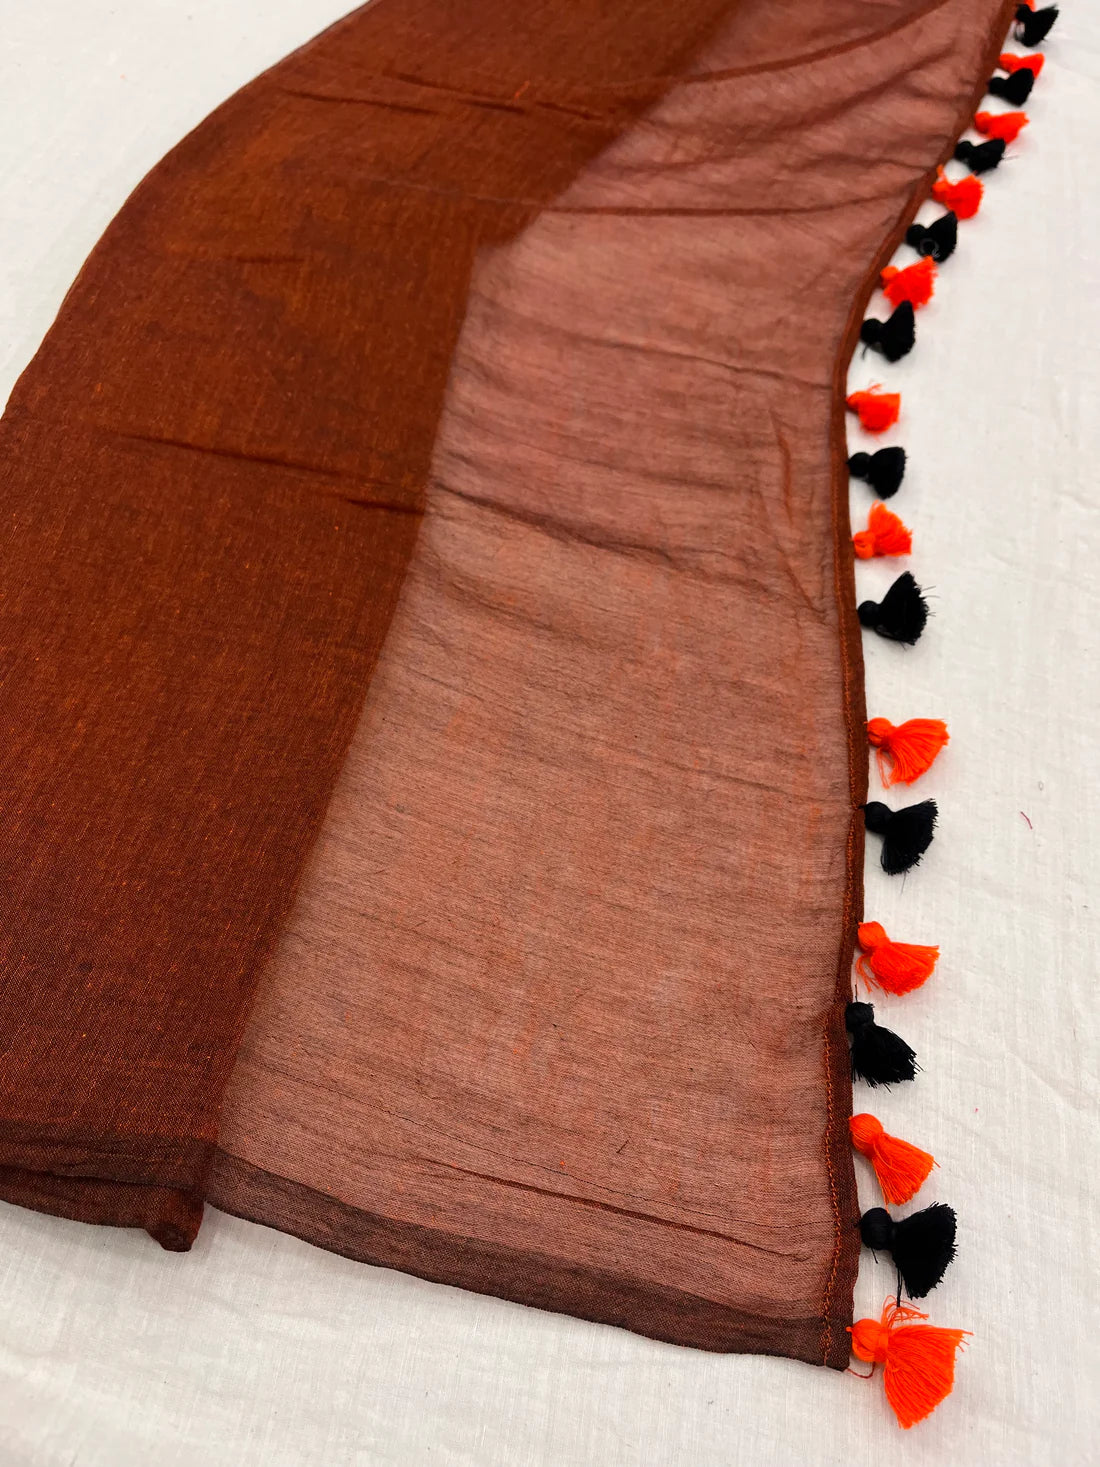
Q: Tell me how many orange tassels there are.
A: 11